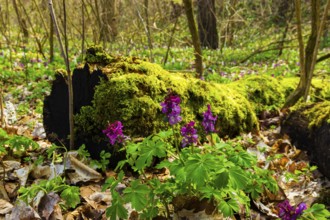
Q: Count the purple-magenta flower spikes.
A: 5